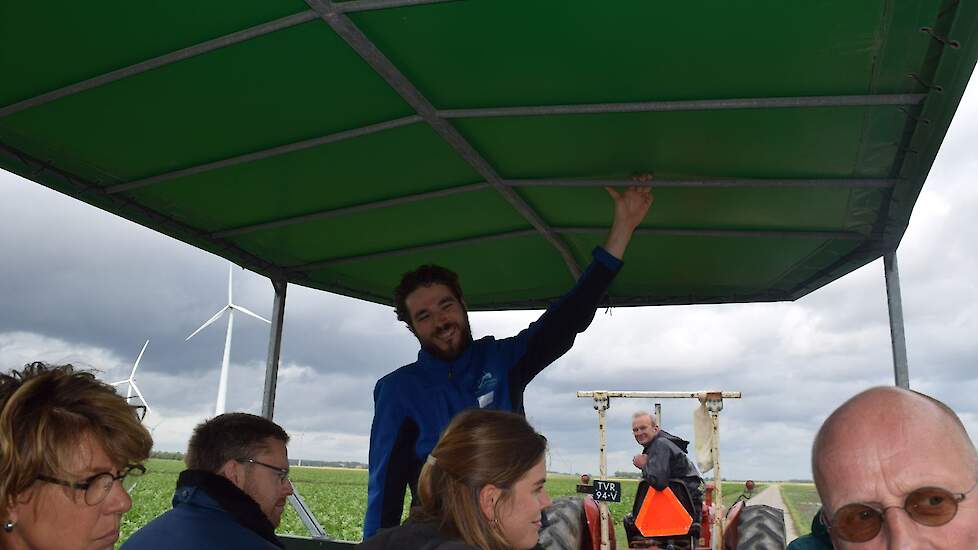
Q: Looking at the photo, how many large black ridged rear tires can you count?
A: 2